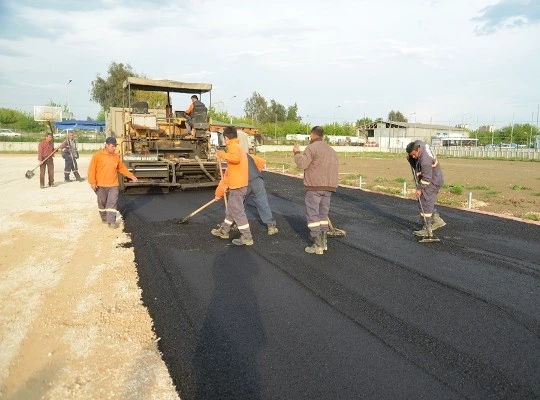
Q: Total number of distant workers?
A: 2